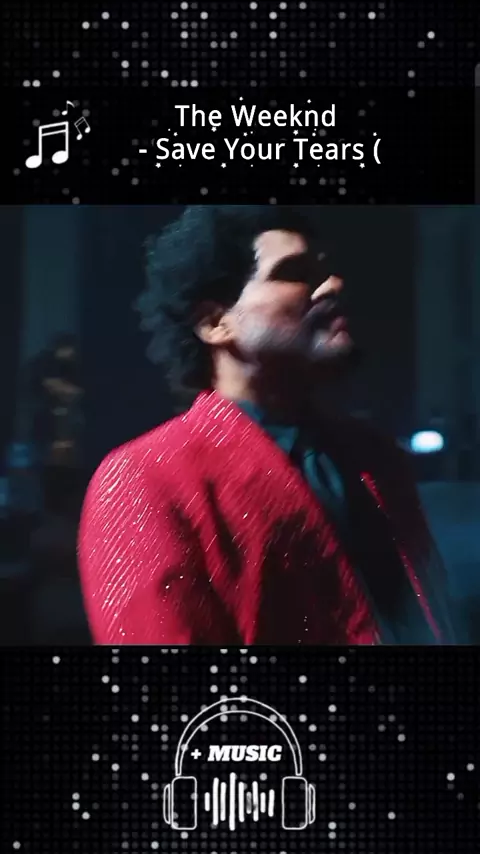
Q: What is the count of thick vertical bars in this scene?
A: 9